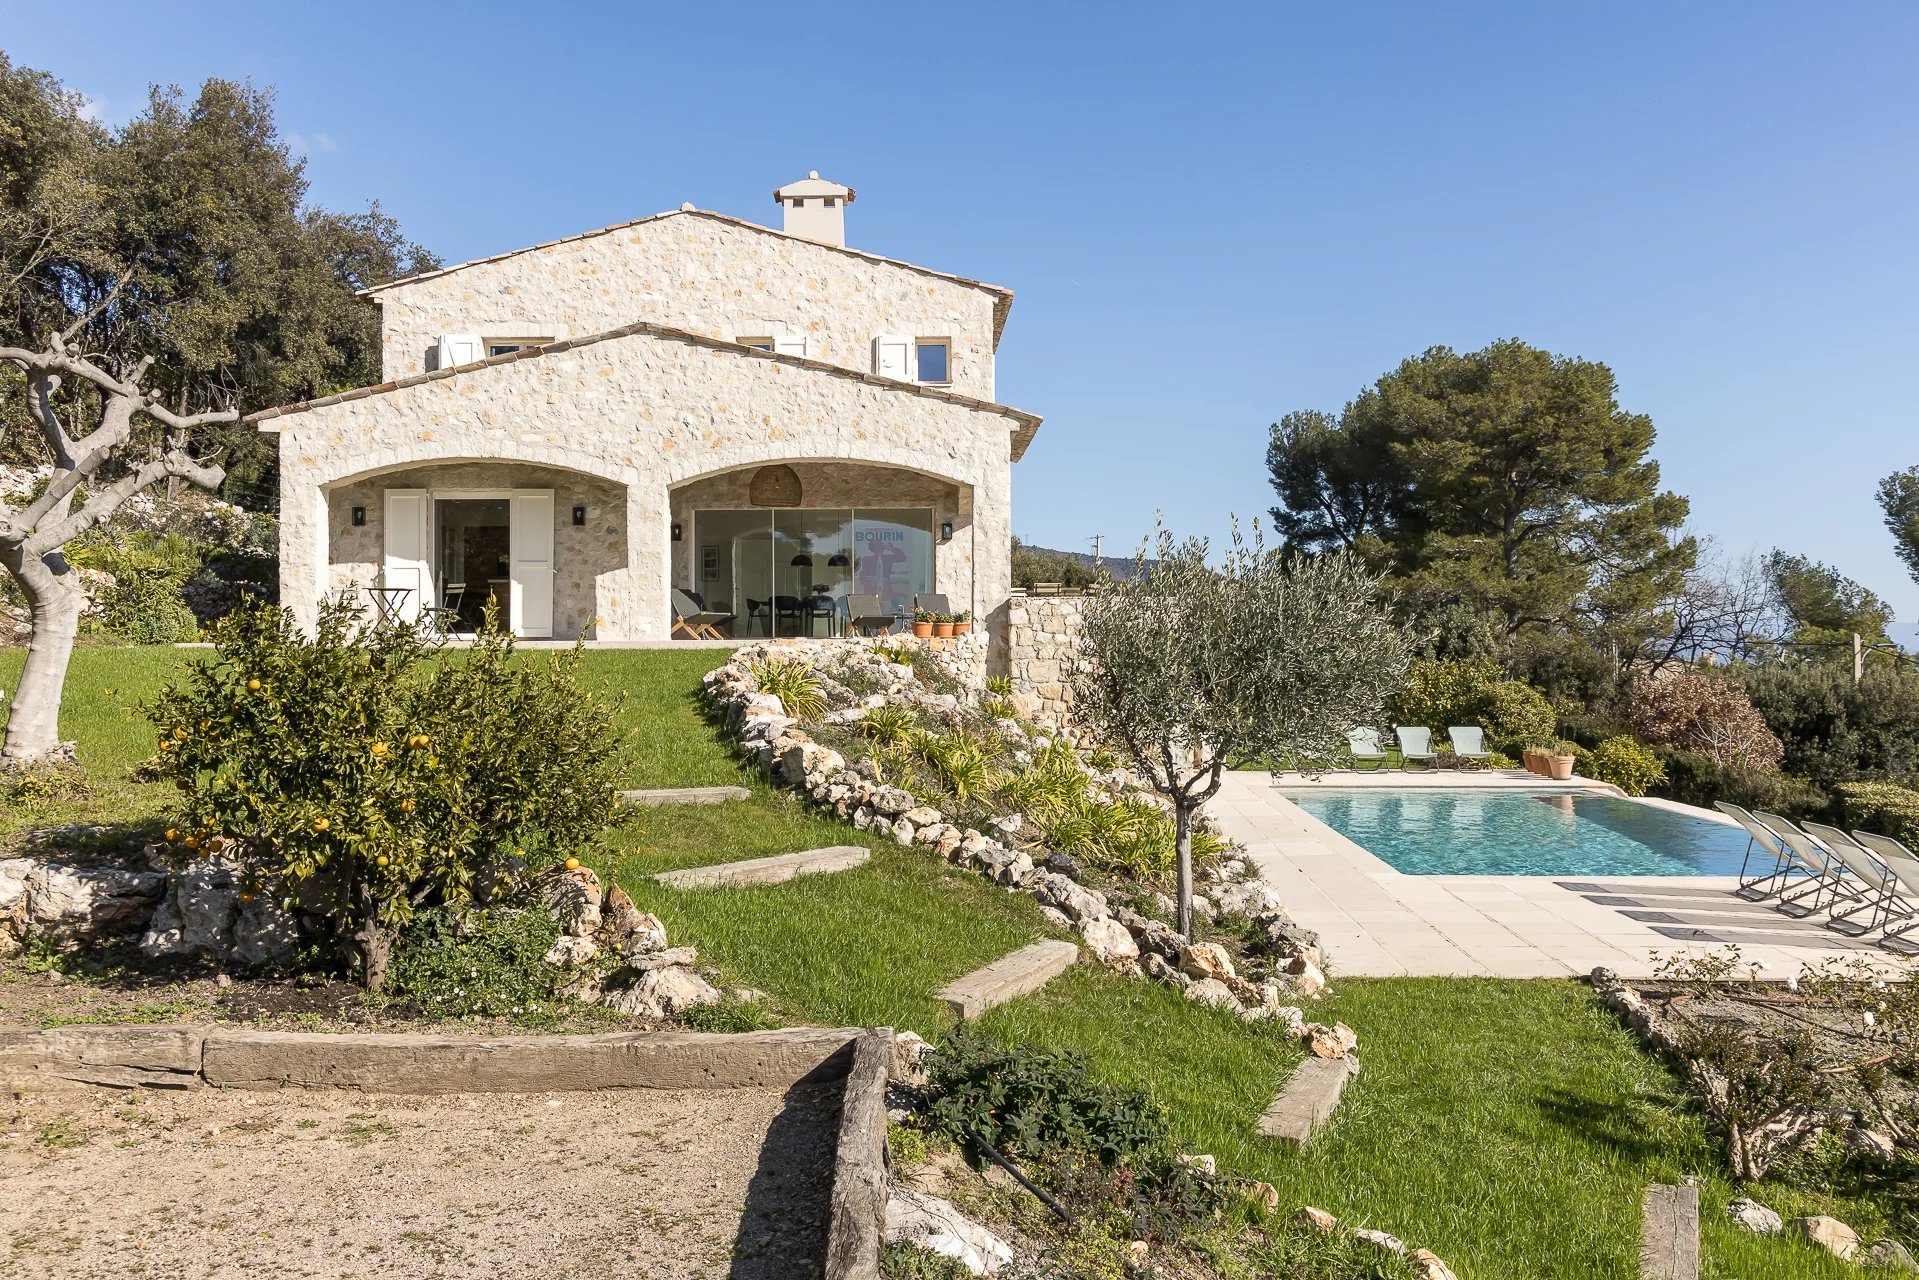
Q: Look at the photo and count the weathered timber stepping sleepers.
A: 5